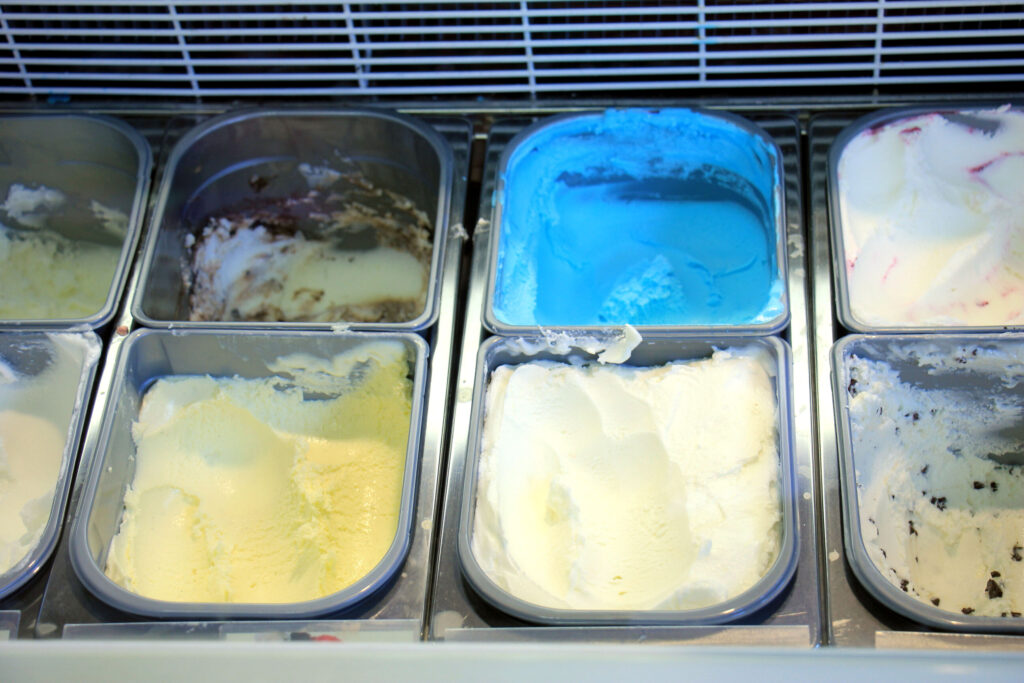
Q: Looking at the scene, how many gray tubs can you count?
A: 8